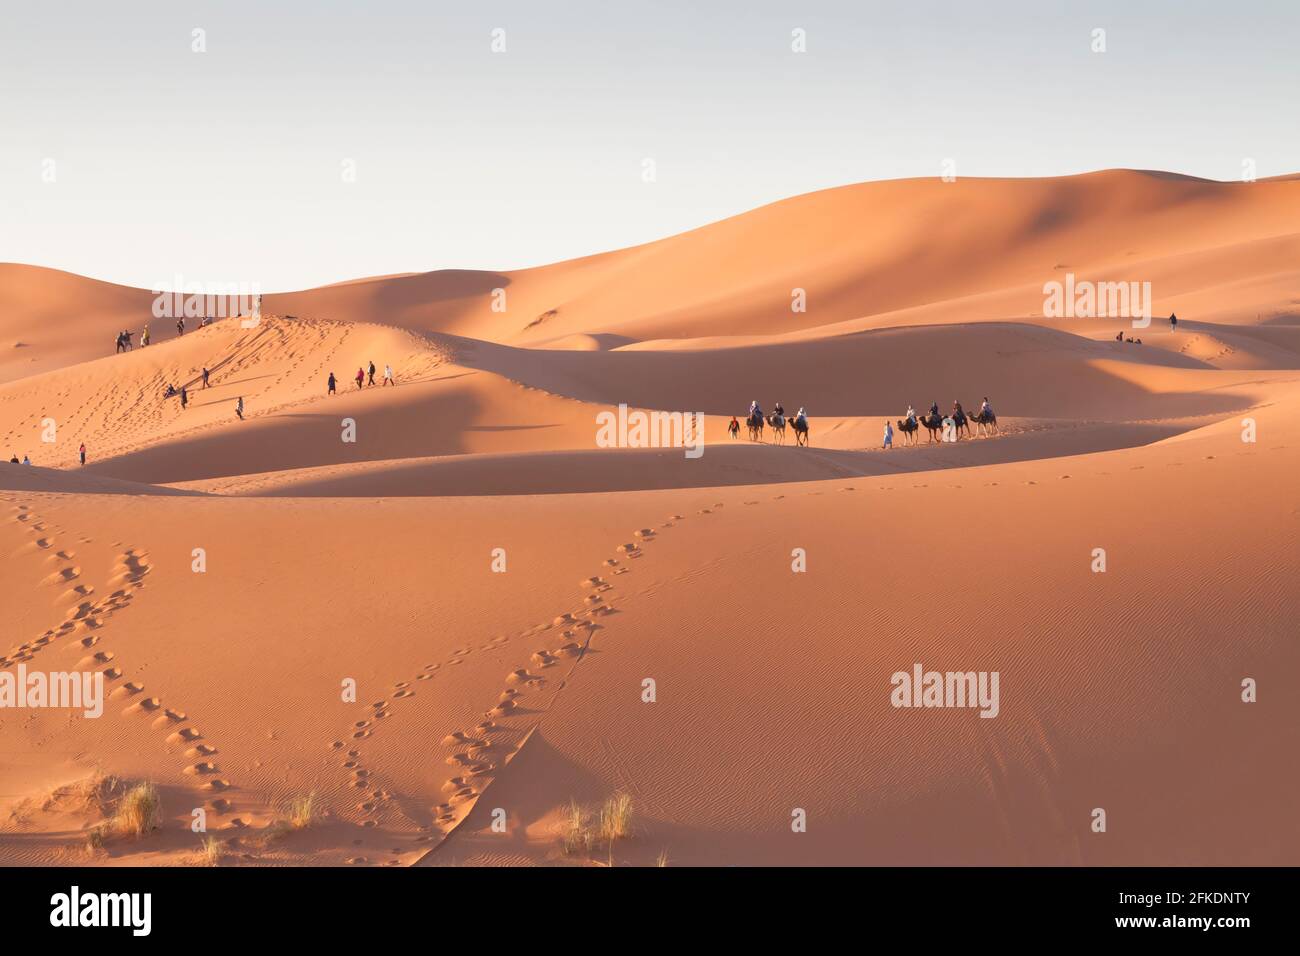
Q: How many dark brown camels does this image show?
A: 7